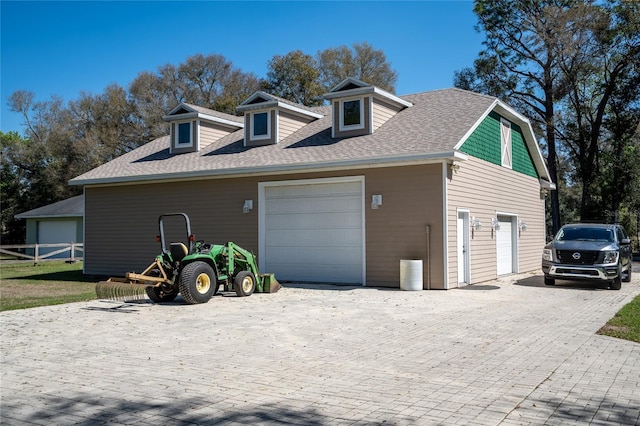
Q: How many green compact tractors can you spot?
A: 1